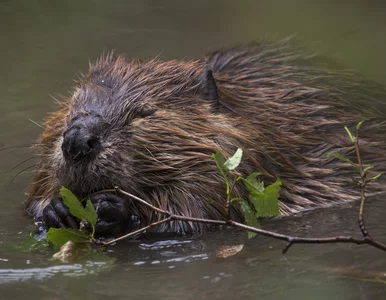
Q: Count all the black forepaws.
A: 2